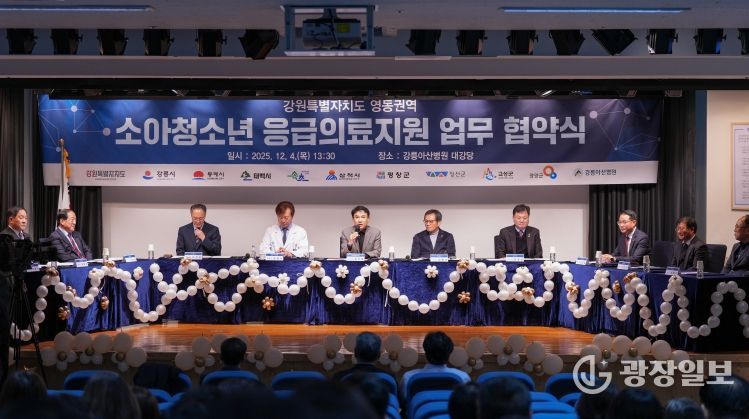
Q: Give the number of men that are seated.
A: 10